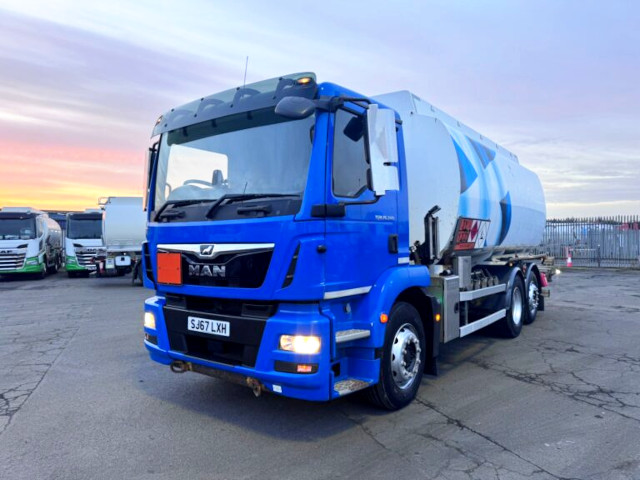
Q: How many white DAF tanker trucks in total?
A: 2